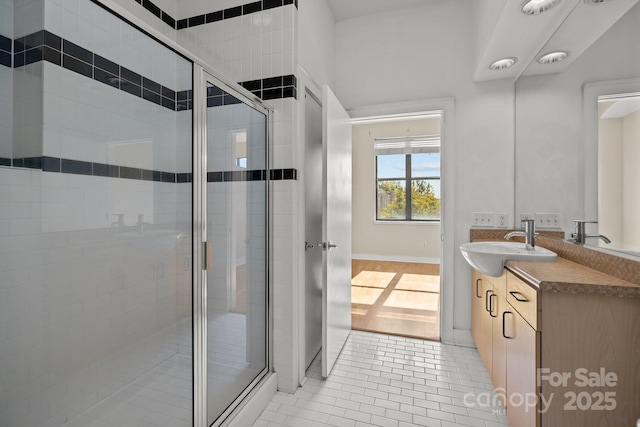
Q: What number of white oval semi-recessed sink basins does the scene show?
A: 1